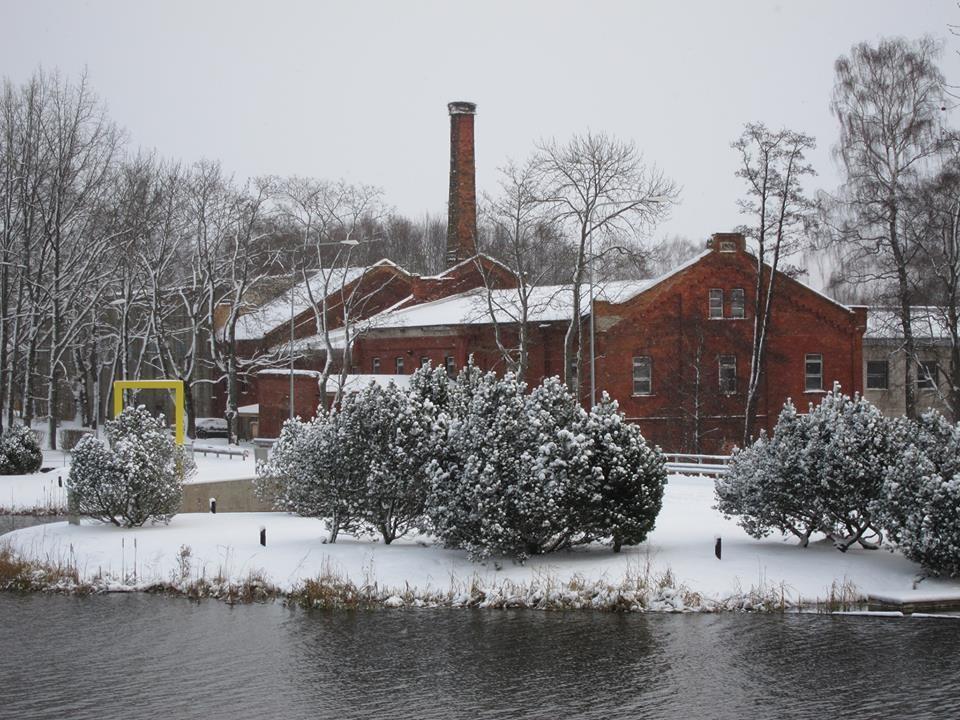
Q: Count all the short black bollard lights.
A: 4